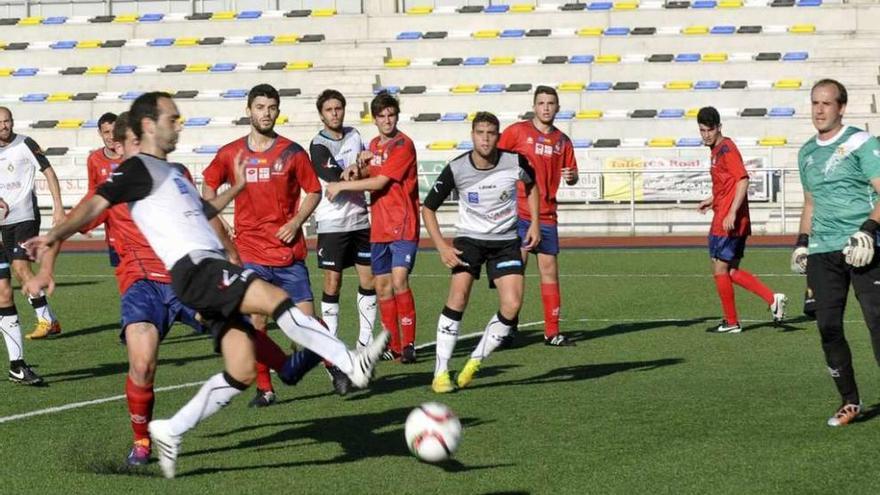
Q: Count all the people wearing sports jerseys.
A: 11